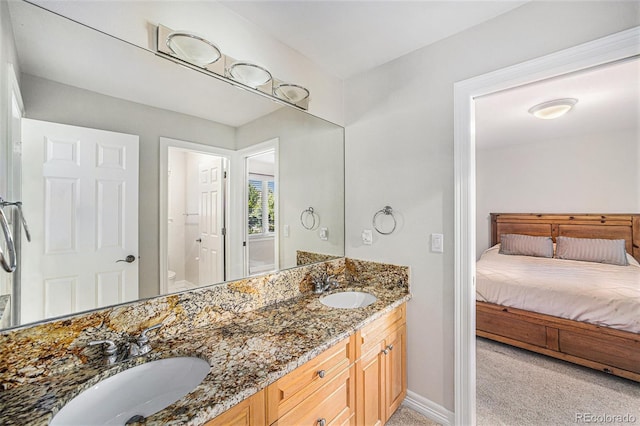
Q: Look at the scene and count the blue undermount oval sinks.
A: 0